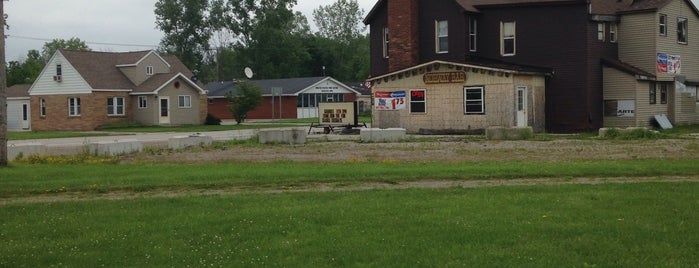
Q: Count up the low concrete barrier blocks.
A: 7